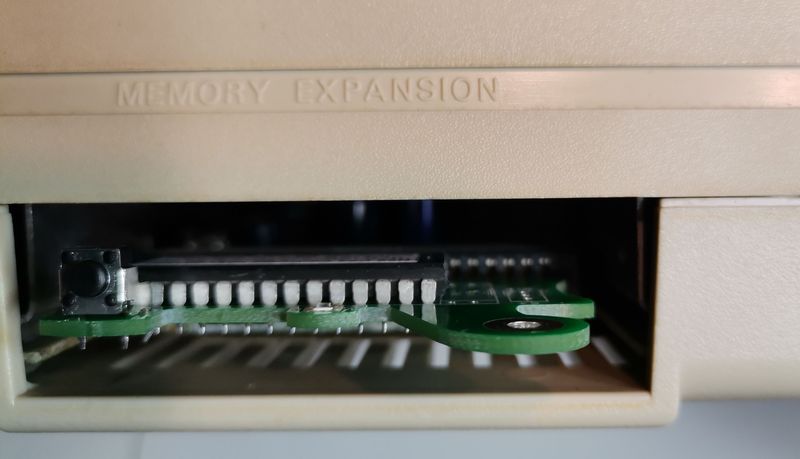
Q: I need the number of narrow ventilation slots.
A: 12